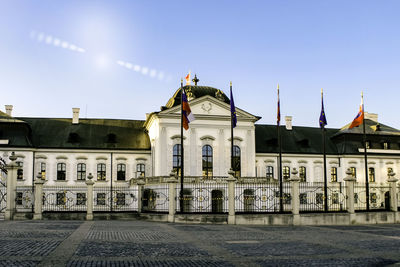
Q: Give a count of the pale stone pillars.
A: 9